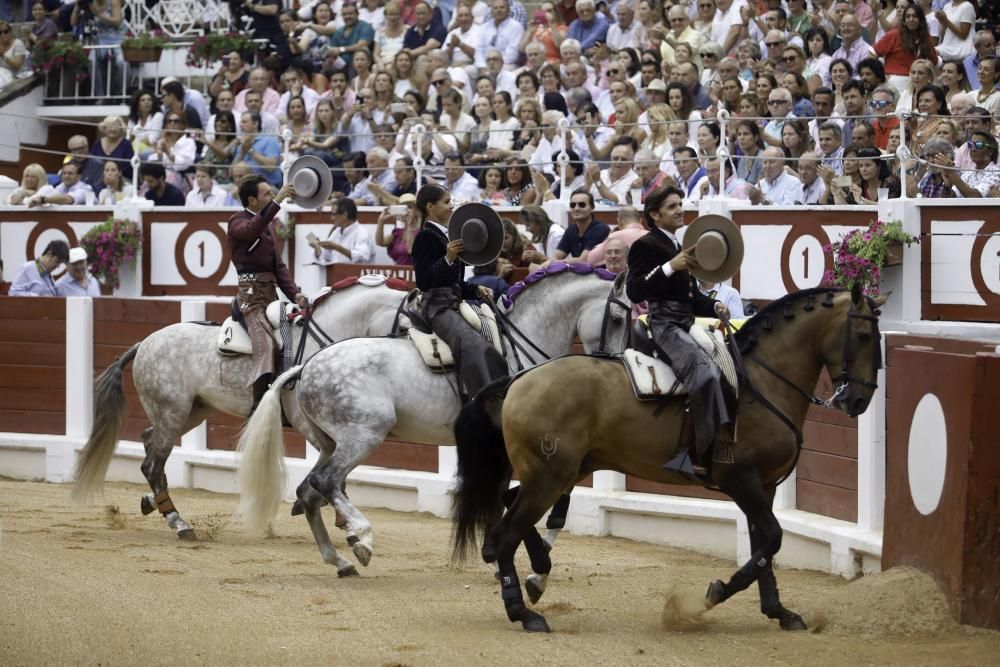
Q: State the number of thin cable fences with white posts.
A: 1